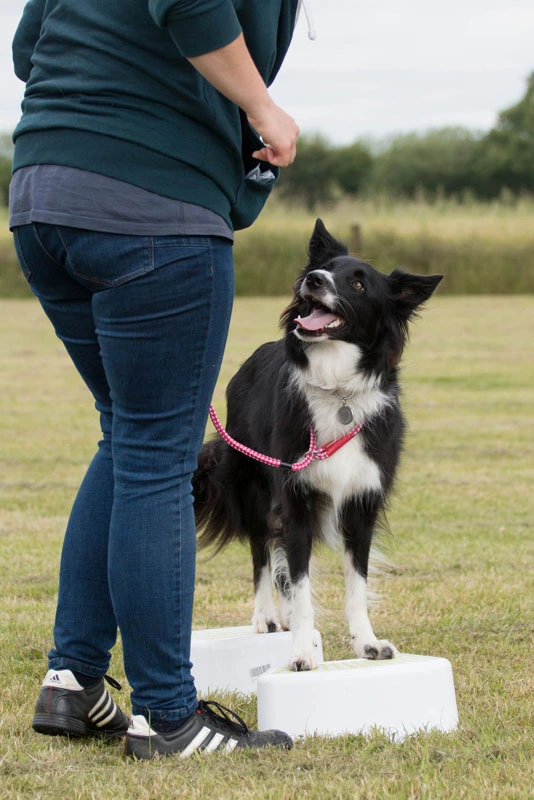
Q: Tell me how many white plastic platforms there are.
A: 2